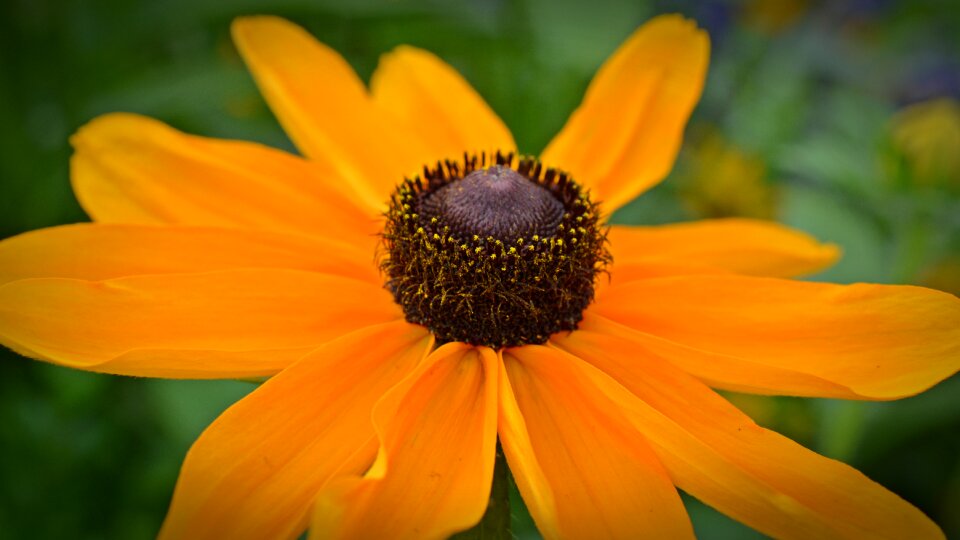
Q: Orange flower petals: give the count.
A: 12